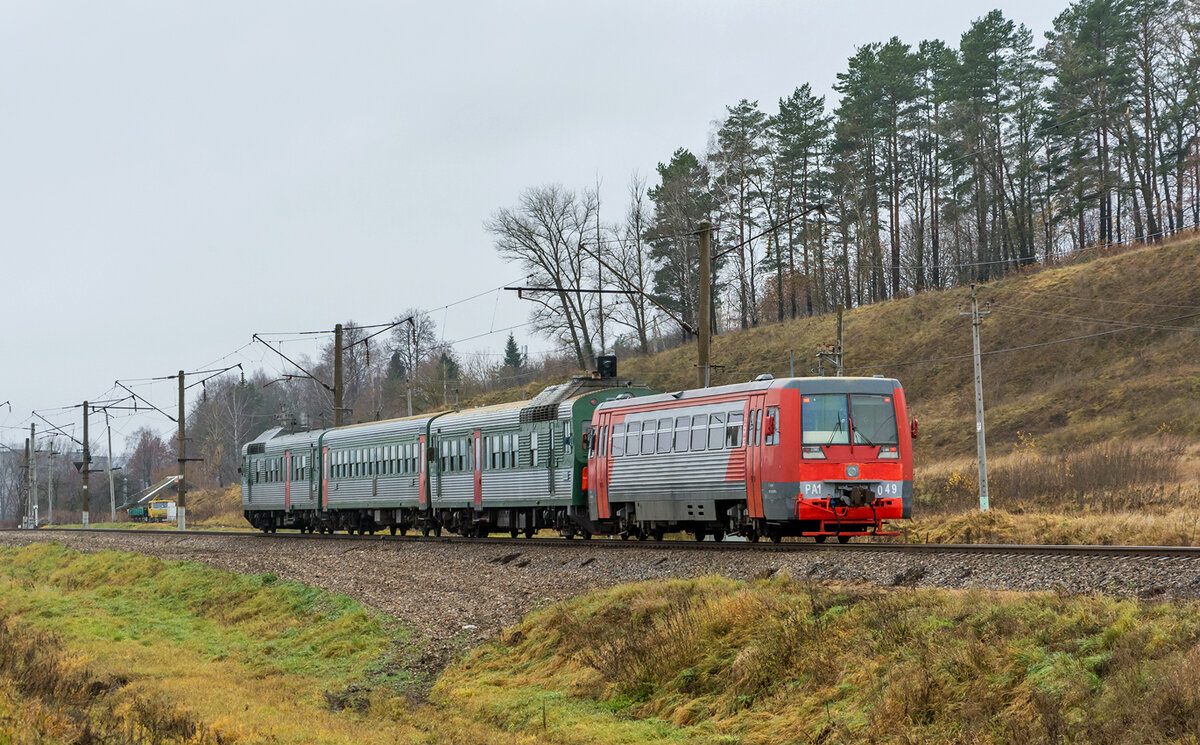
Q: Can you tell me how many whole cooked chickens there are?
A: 0